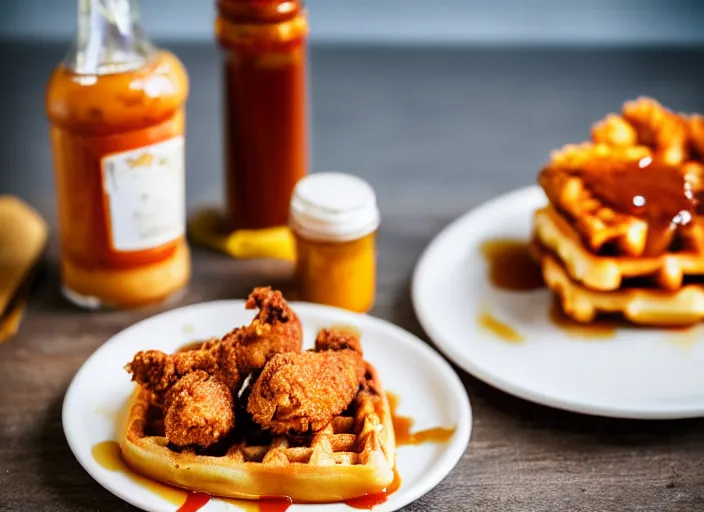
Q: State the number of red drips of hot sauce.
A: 3